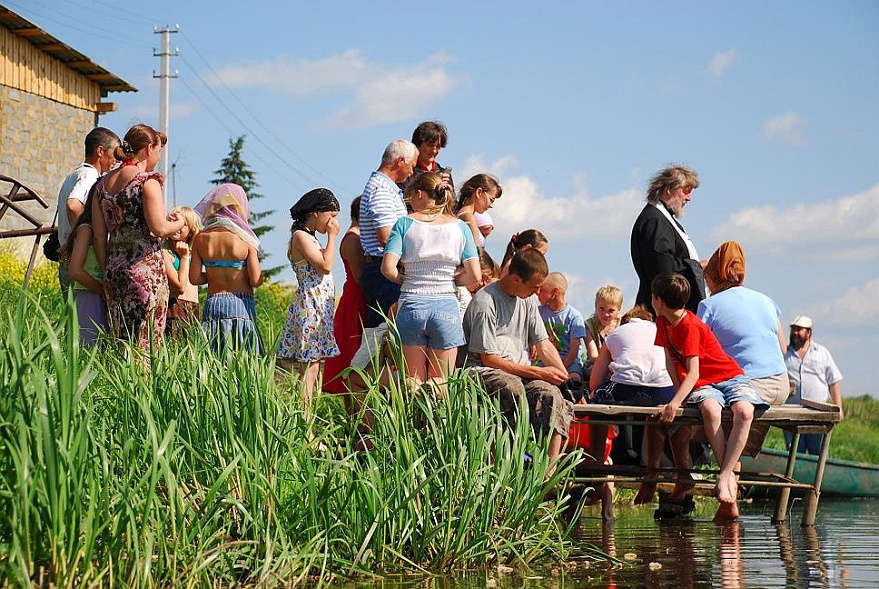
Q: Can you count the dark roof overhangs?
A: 1